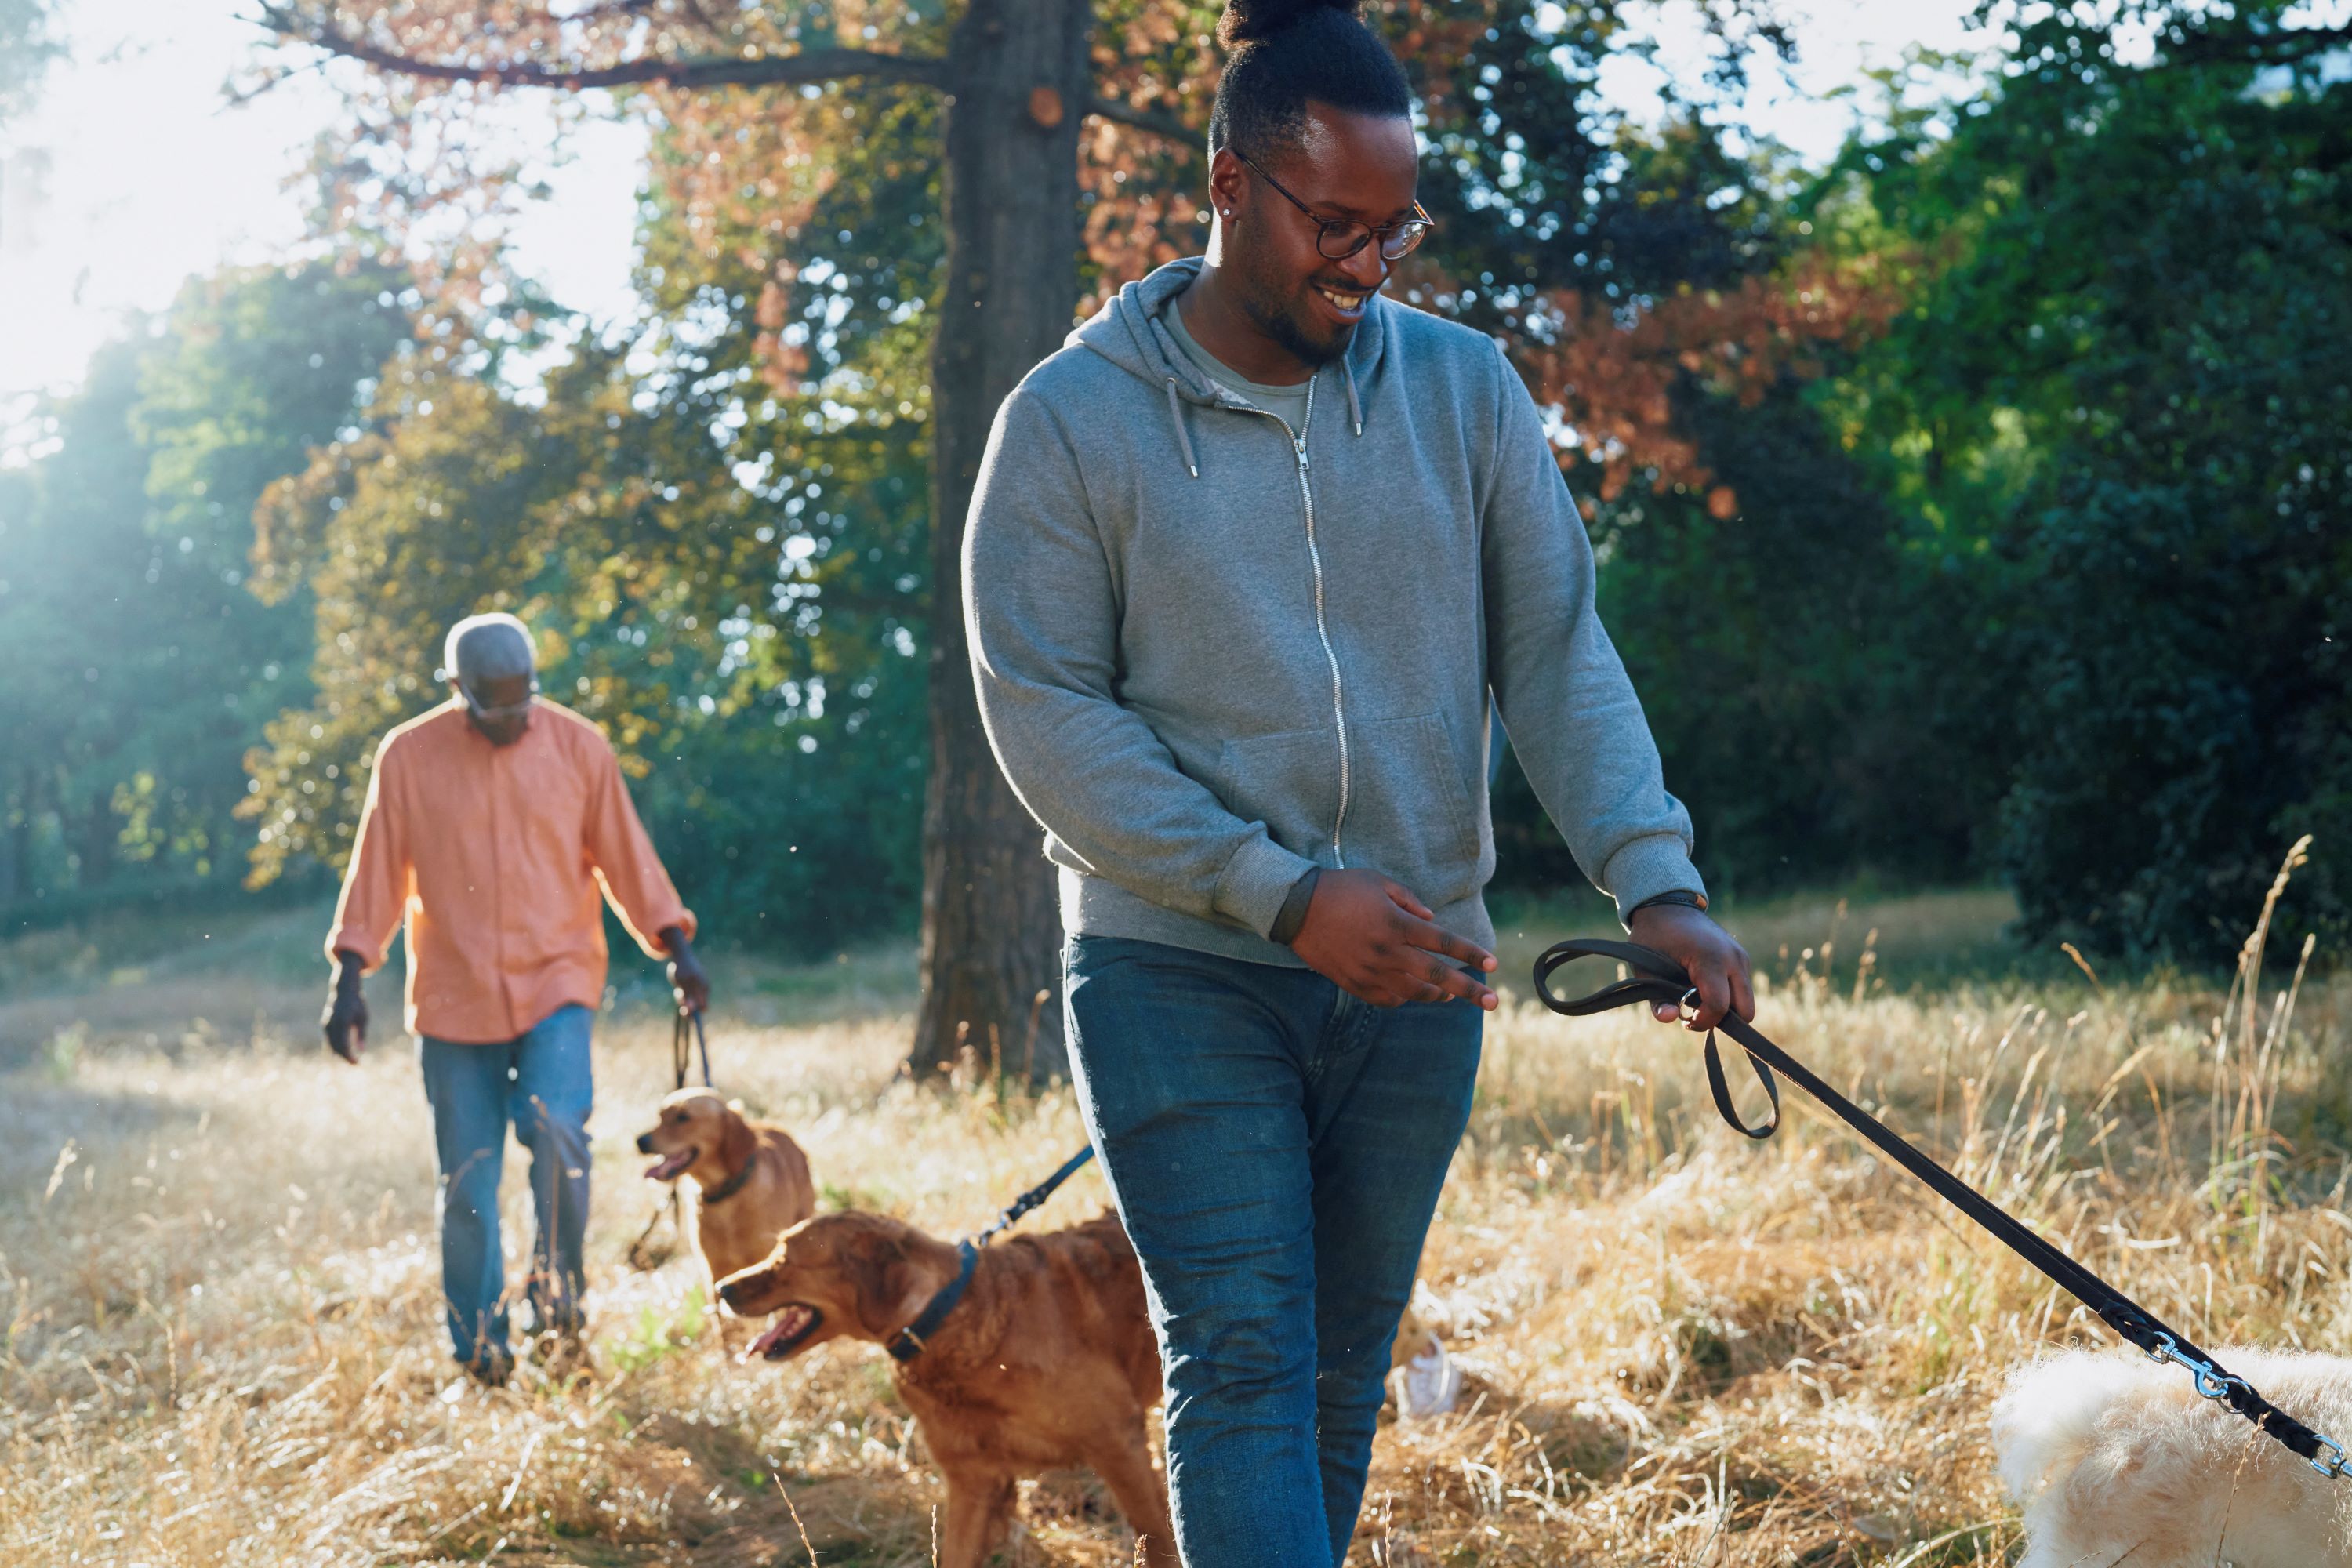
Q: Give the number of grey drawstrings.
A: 2